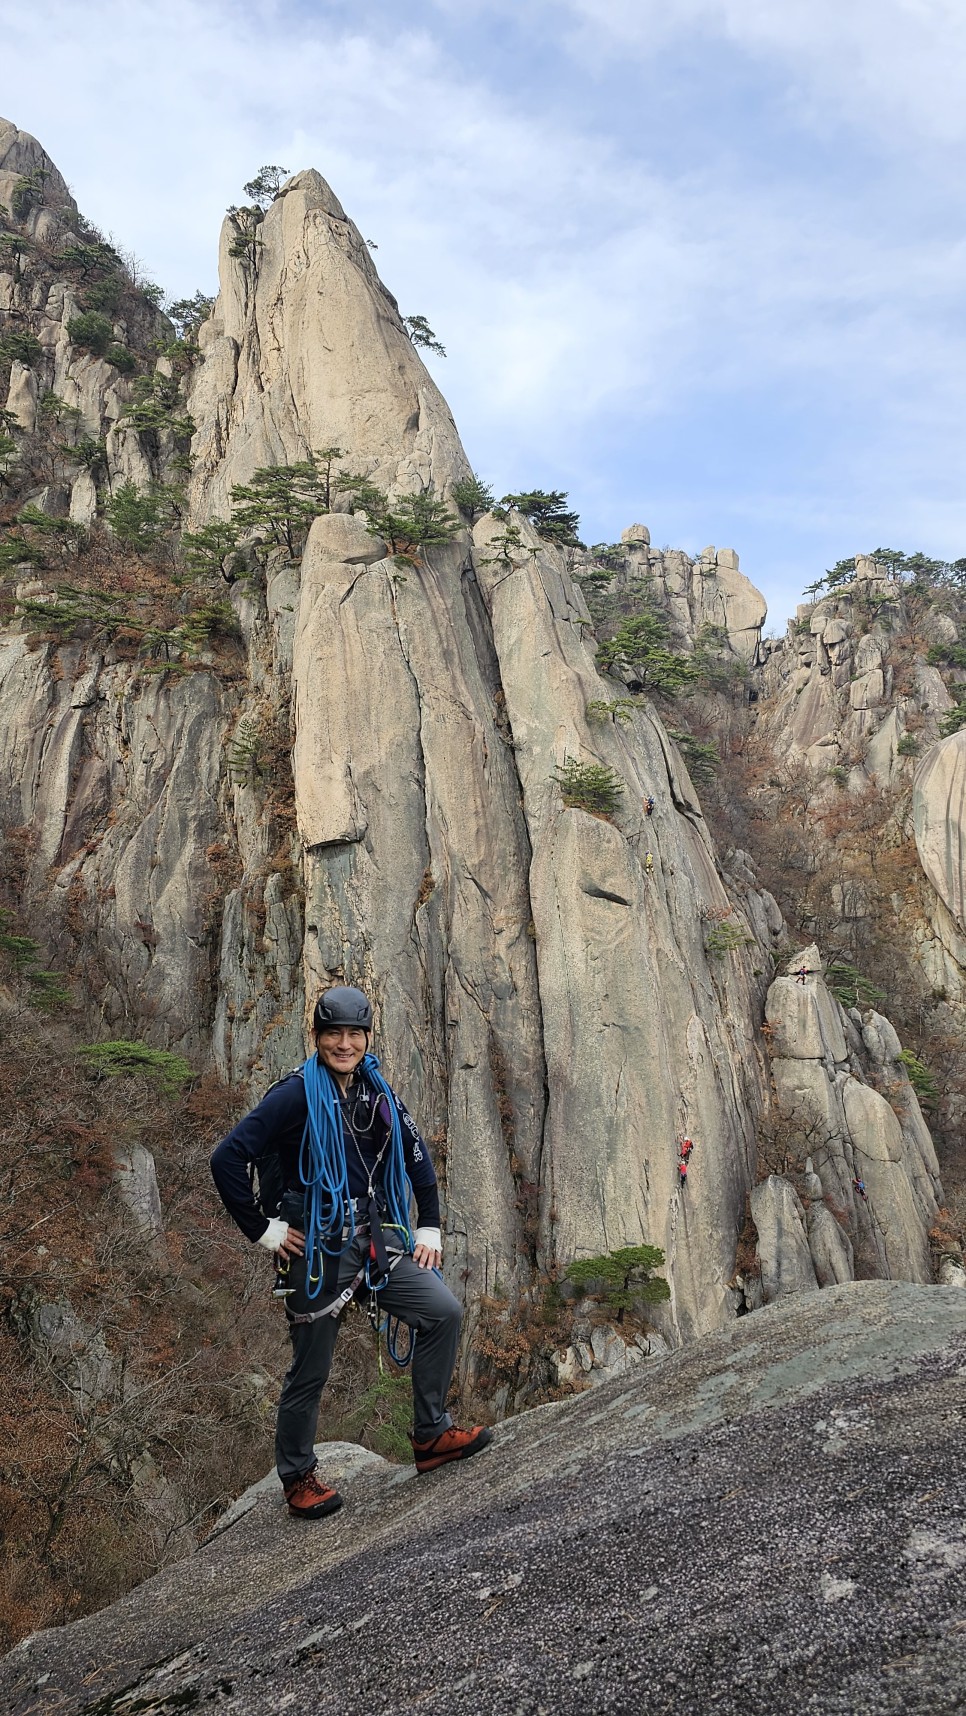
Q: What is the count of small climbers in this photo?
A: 6